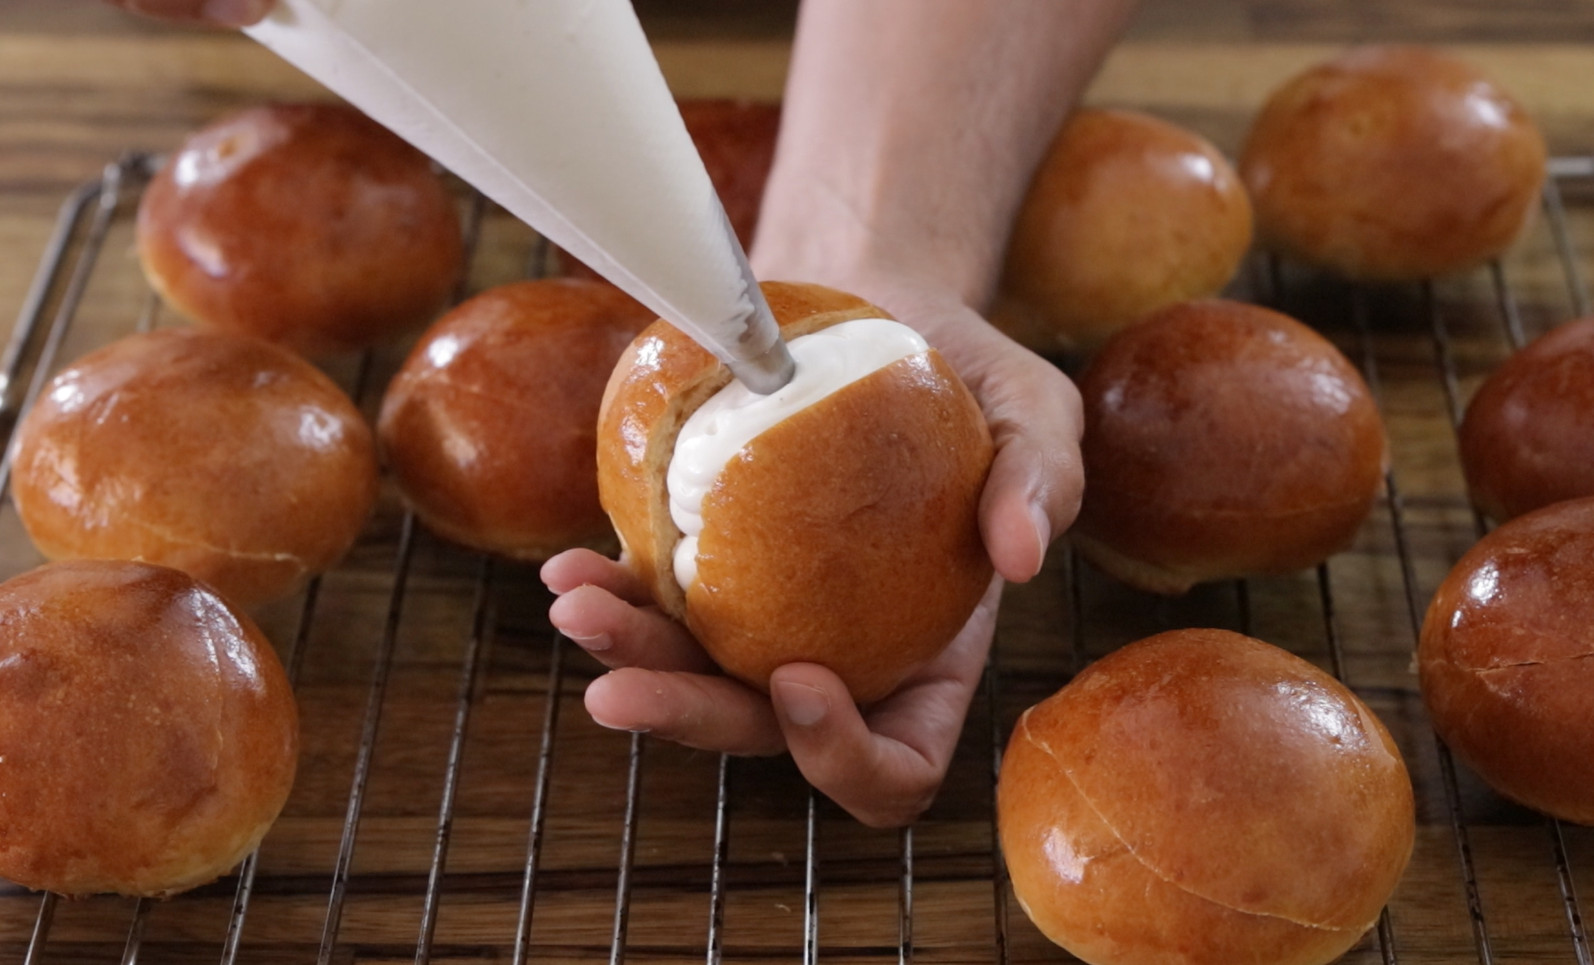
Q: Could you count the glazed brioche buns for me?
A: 12